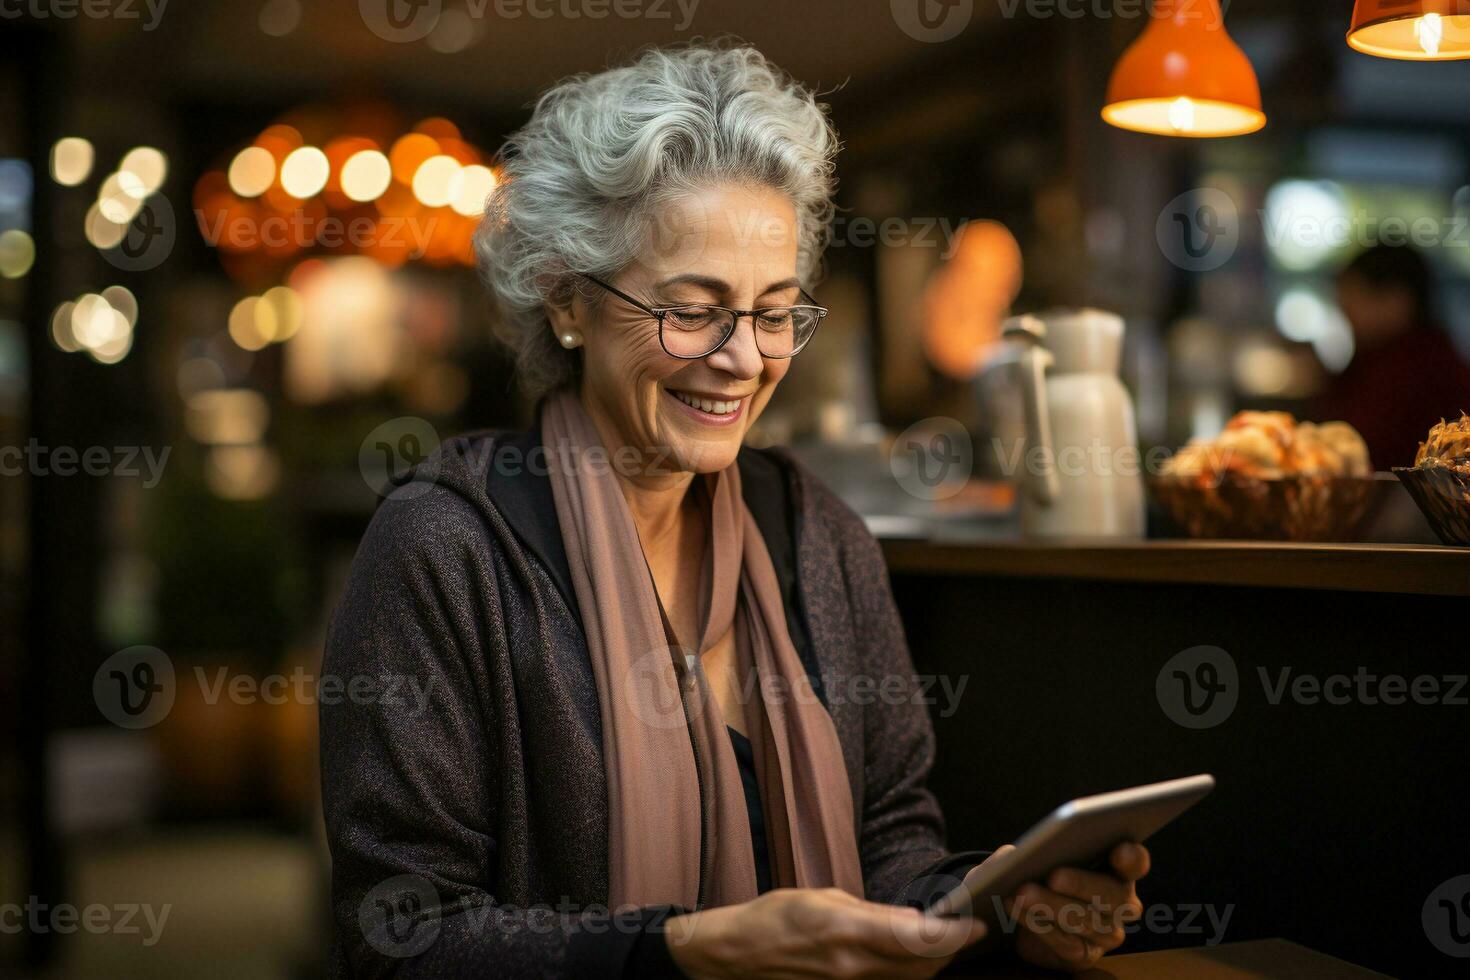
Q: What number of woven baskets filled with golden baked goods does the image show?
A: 2